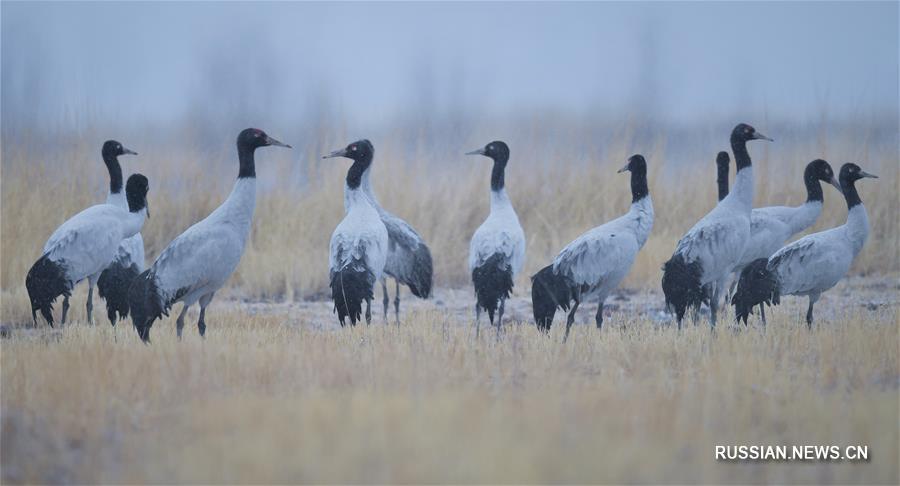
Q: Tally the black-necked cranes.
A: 11